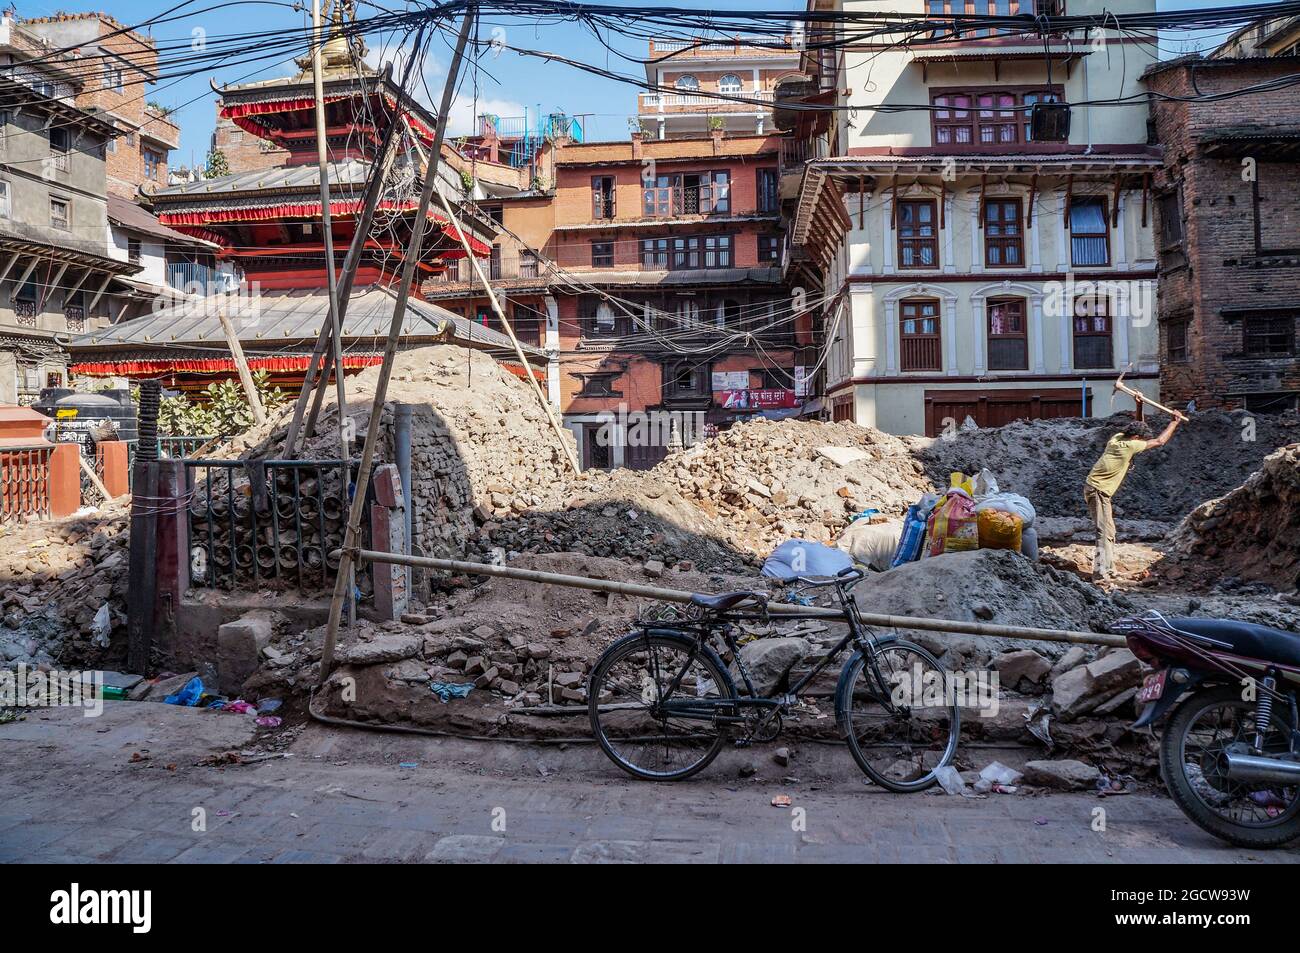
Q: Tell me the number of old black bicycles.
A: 1